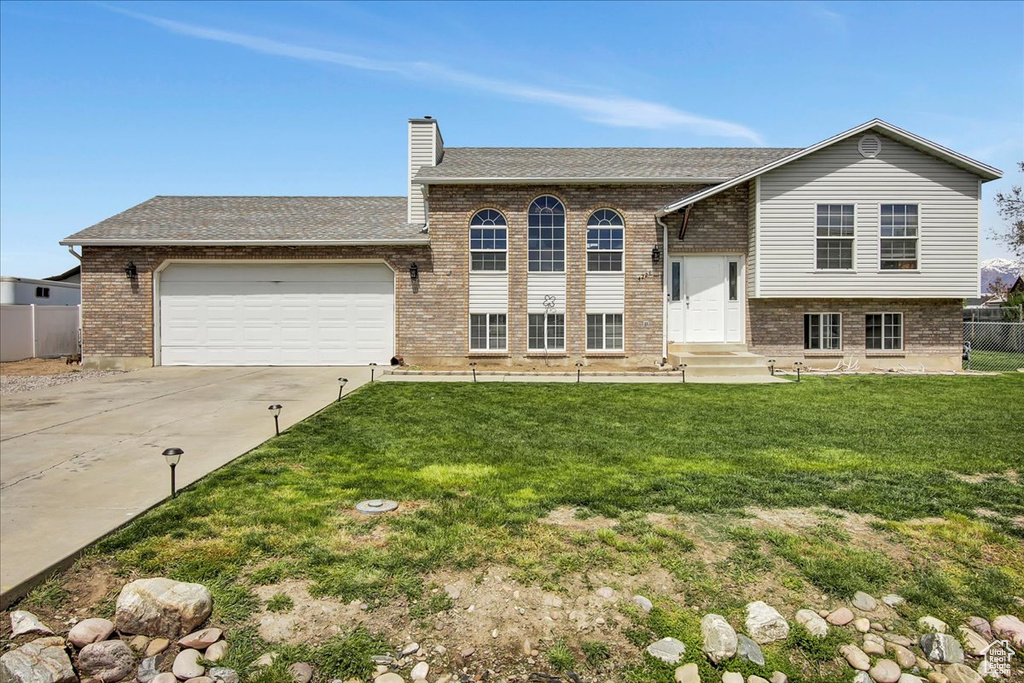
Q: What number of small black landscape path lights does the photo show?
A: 9